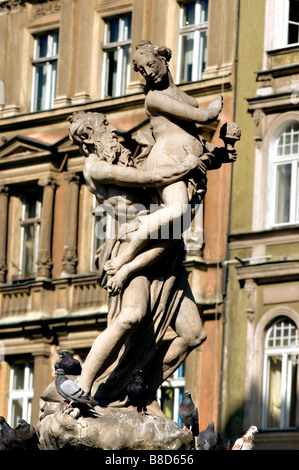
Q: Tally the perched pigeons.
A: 8